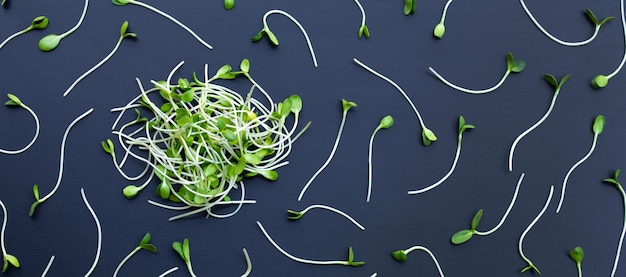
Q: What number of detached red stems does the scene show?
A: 0